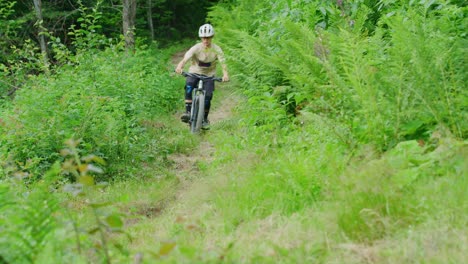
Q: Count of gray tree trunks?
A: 3